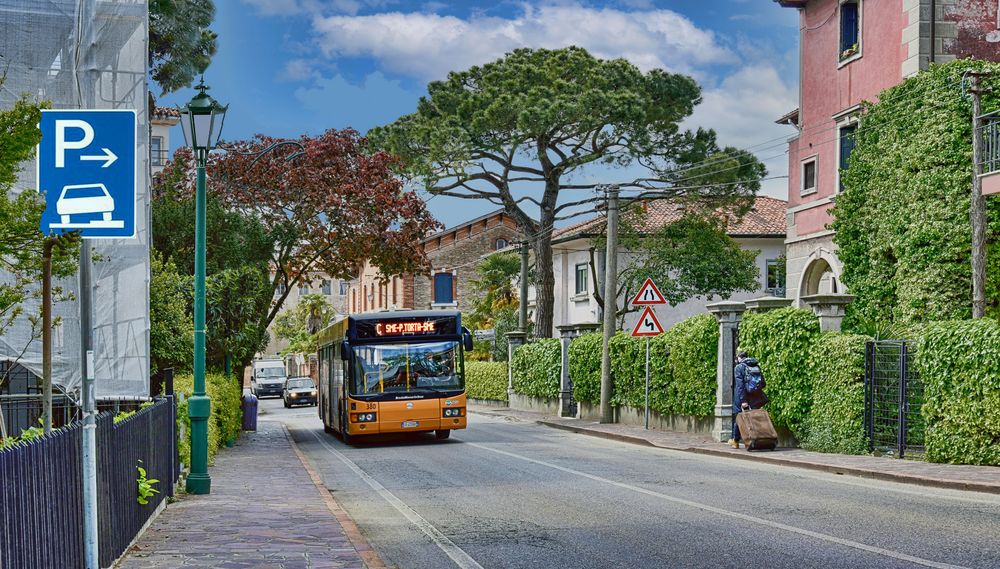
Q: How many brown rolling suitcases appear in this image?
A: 1